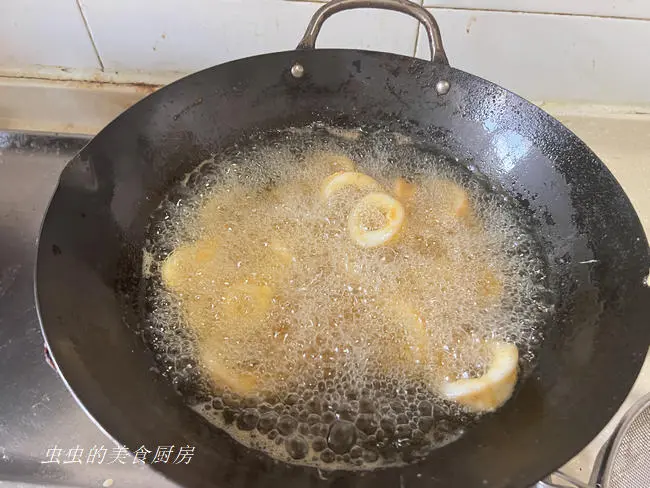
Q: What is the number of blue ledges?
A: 0